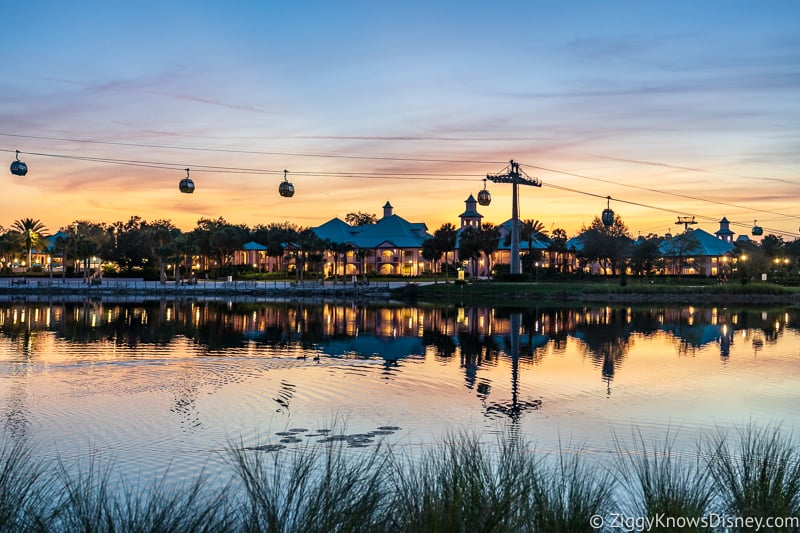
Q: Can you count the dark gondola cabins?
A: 6